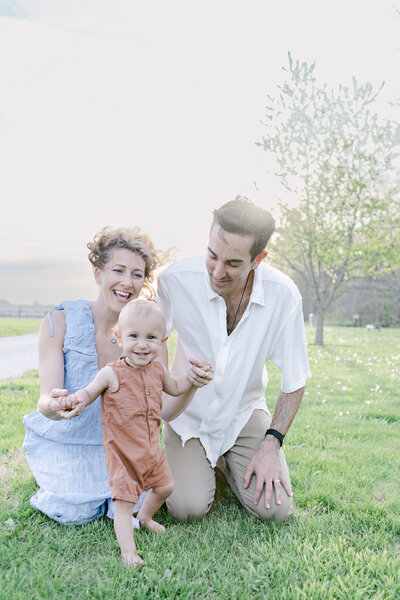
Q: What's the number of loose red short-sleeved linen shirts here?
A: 0